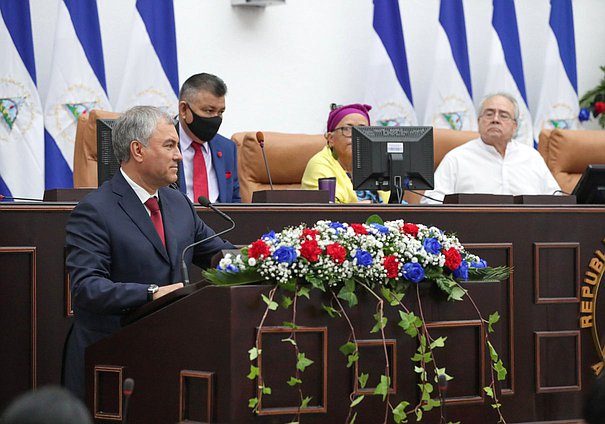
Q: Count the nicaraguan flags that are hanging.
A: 7